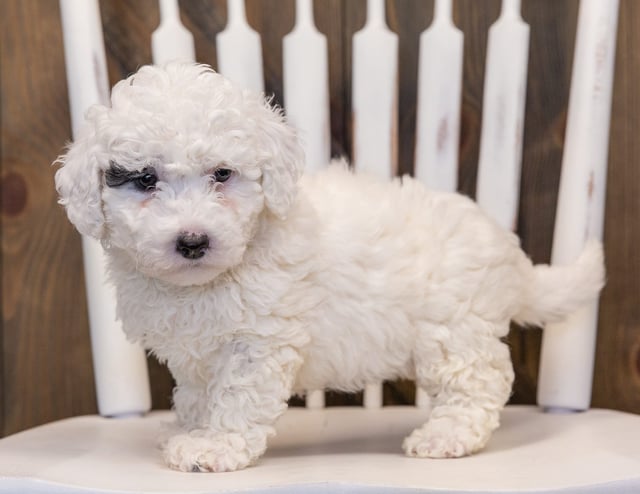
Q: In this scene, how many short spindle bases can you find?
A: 3